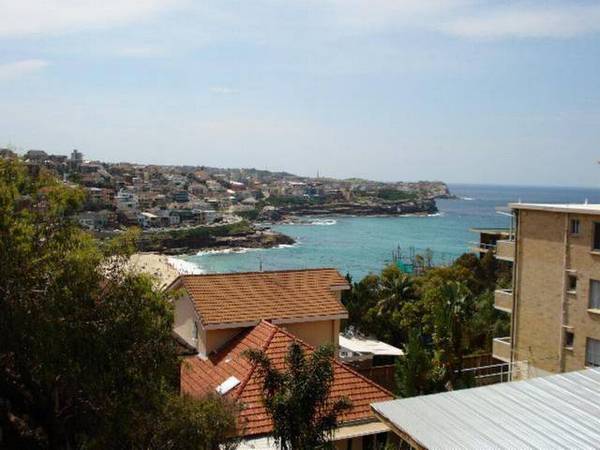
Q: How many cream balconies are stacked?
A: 3